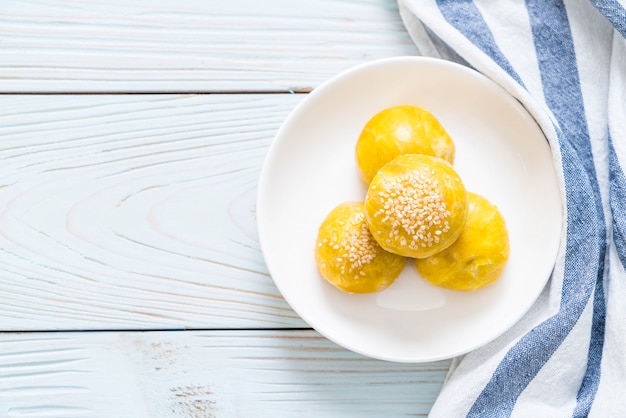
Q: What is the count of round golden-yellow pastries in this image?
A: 4